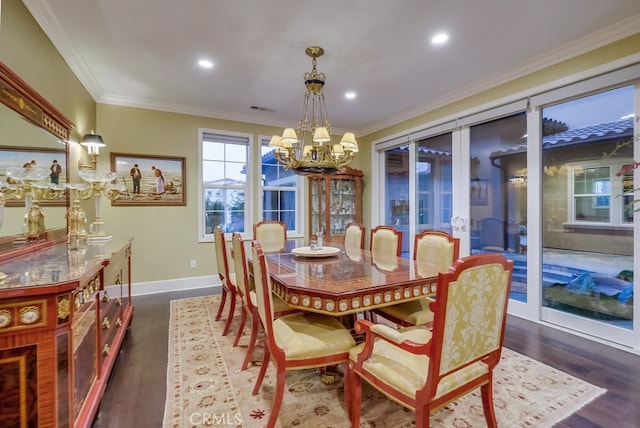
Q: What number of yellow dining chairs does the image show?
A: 8